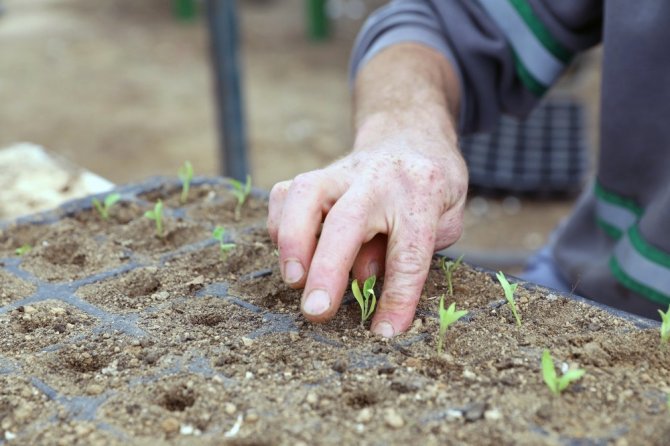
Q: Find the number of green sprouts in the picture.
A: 12